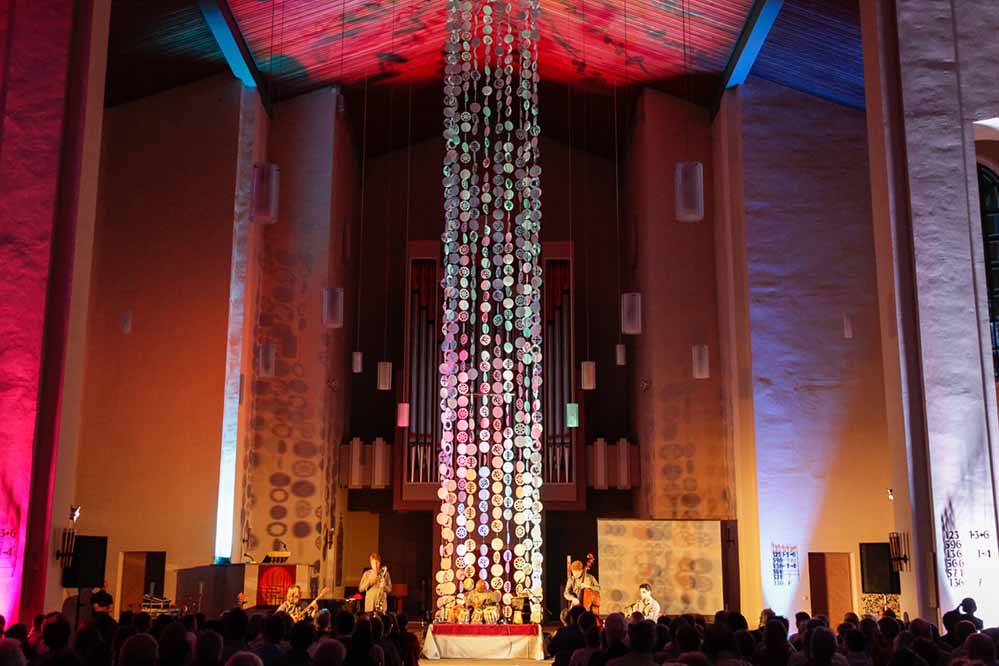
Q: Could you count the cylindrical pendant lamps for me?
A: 12